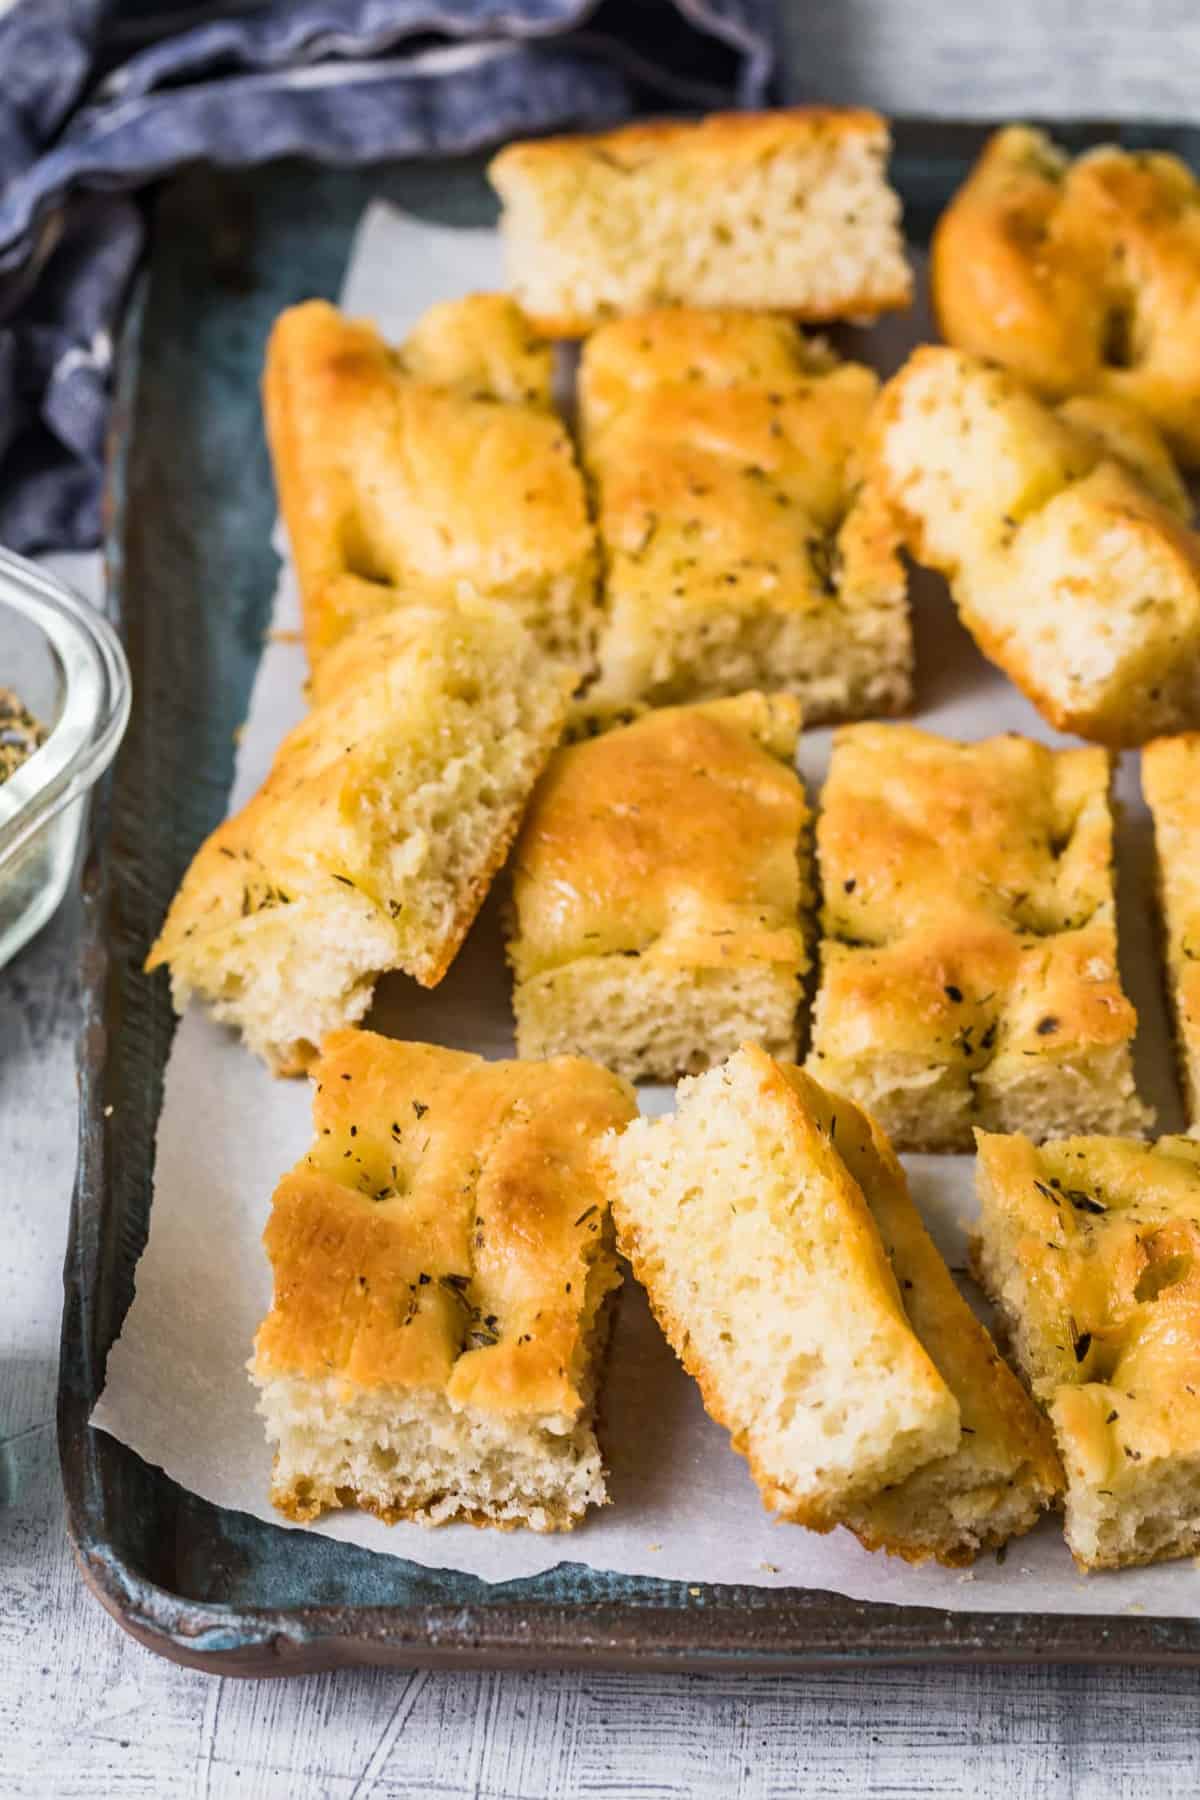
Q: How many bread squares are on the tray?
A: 12